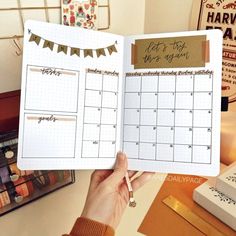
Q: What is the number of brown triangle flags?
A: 7